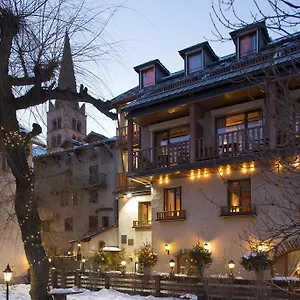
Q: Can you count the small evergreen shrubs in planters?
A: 4